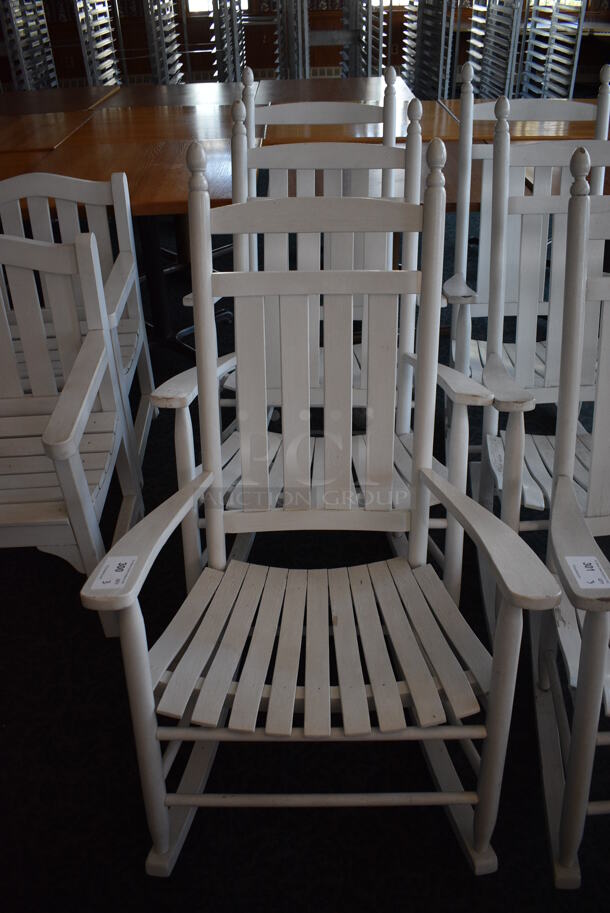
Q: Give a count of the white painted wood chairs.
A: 8